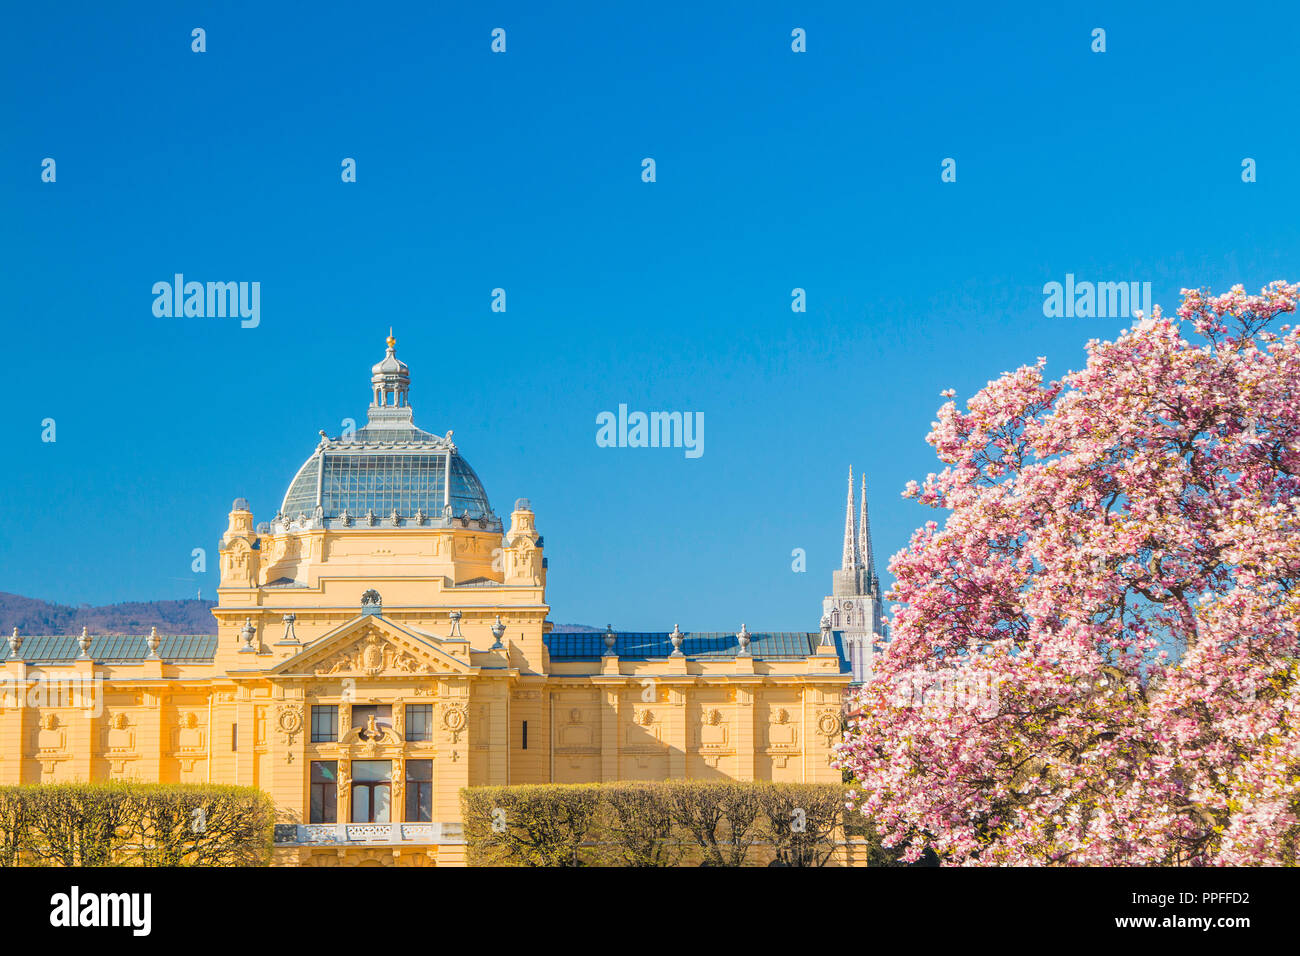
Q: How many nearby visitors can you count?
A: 0